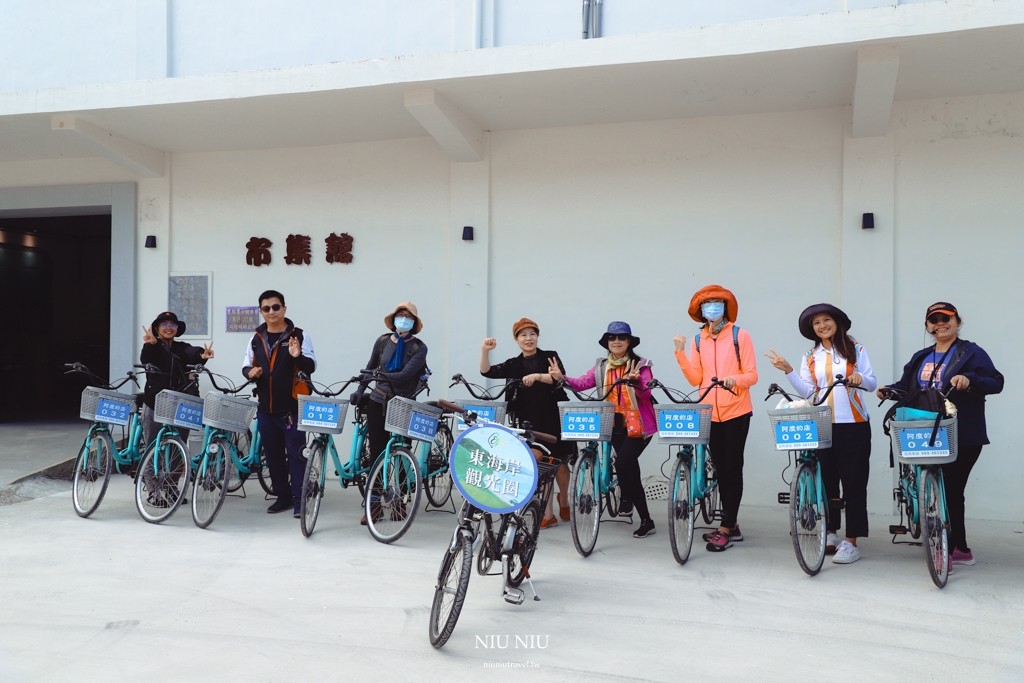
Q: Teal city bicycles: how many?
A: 10